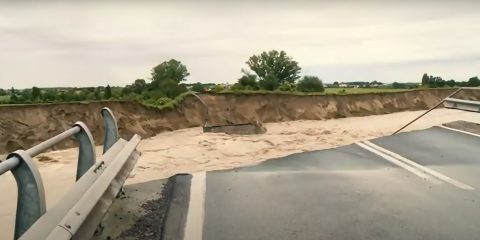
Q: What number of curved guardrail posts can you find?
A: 3